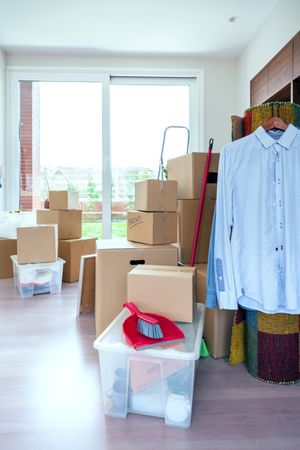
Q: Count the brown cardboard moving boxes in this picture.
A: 13